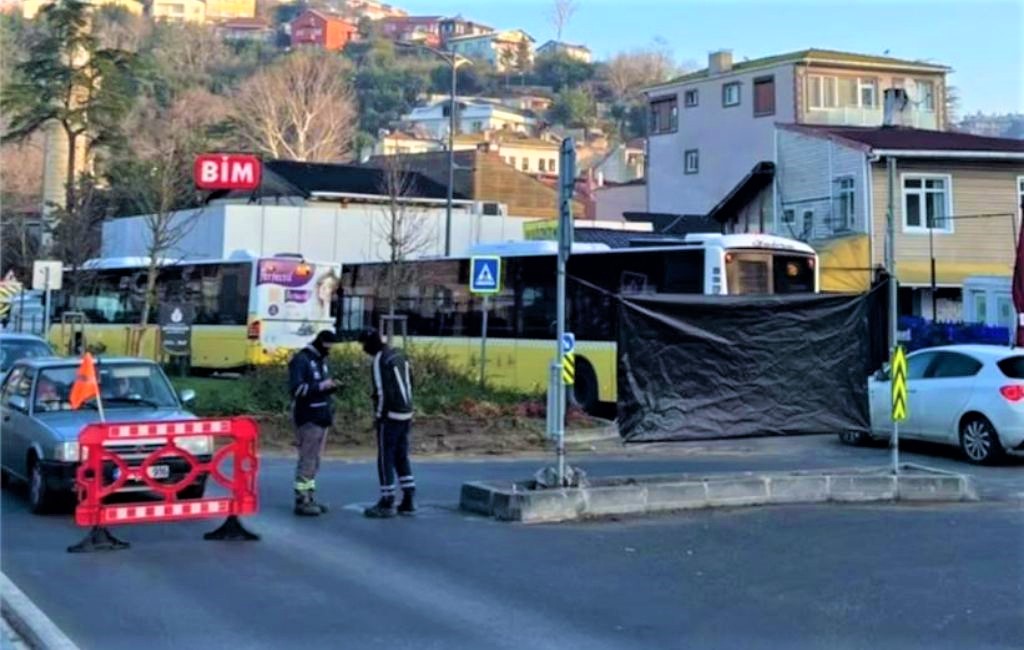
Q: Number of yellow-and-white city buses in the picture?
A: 2